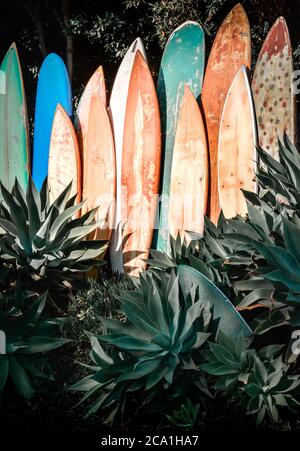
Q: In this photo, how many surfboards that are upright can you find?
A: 12